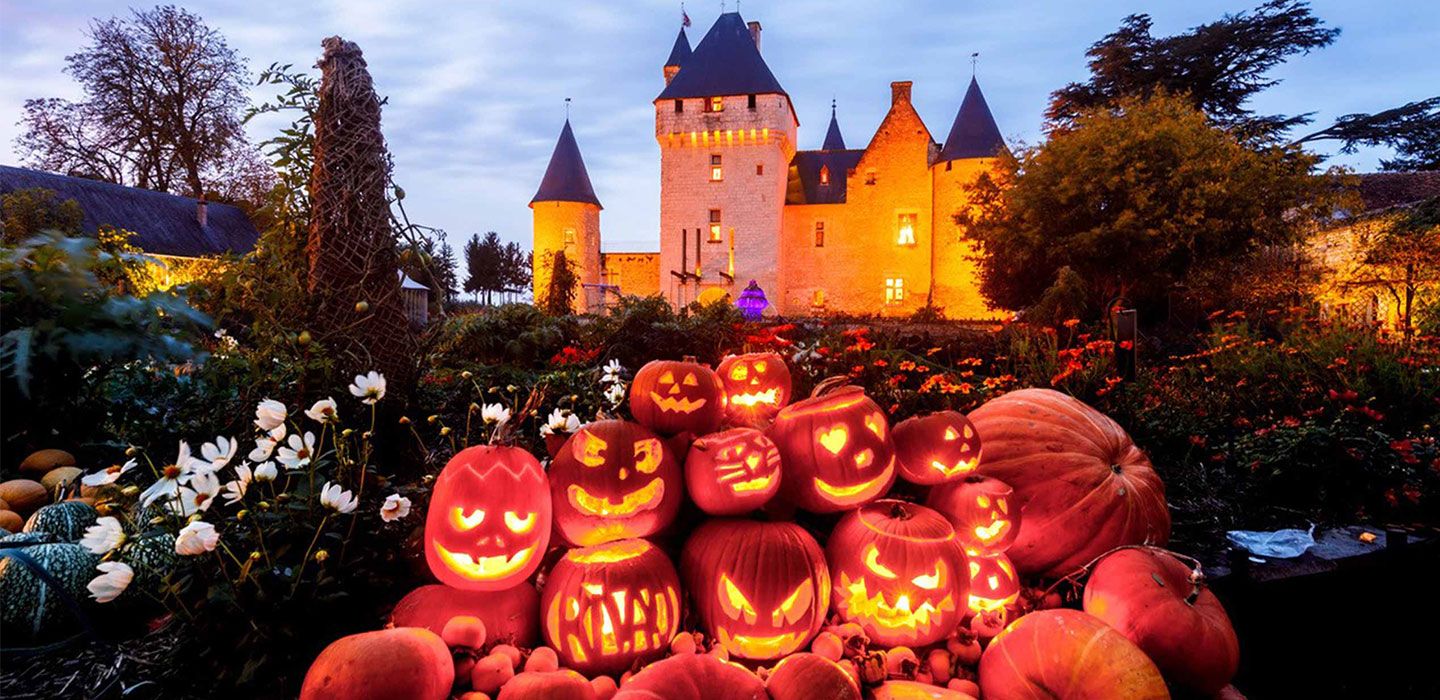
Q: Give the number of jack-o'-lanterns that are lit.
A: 12